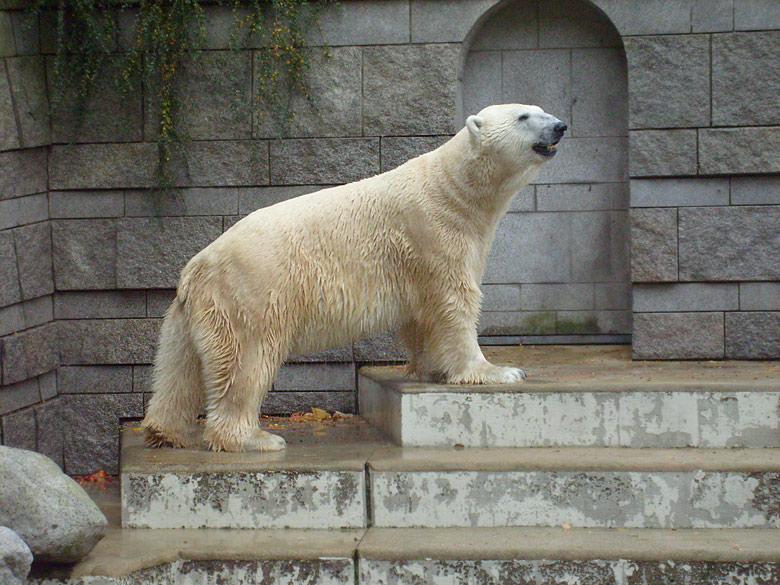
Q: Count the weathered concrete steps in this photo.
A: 3